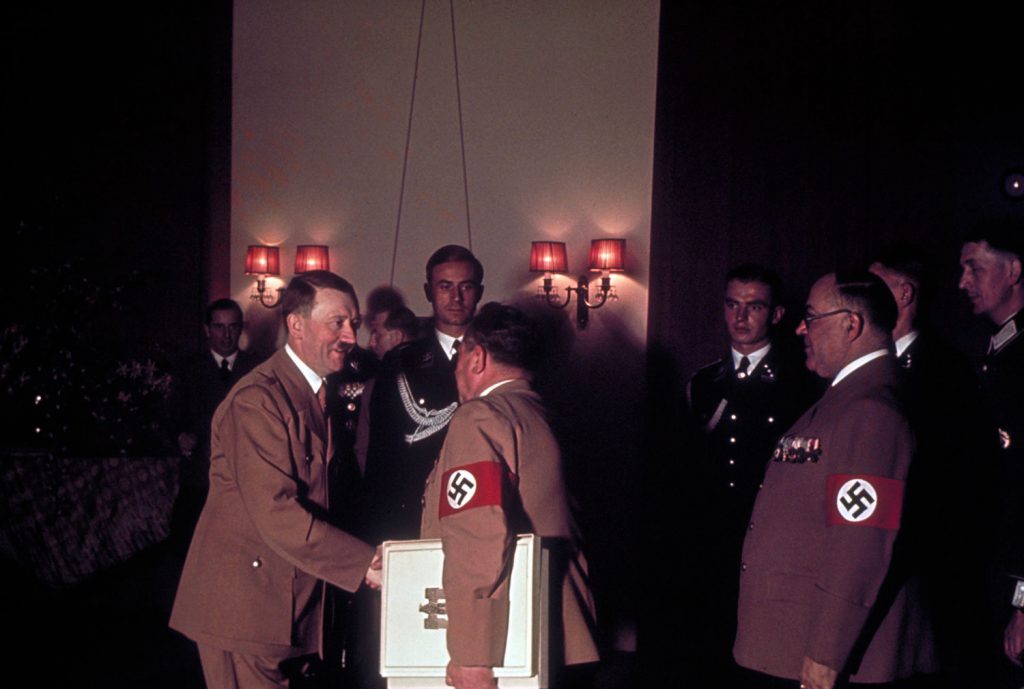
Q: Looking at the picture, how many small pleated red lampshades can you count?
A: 4